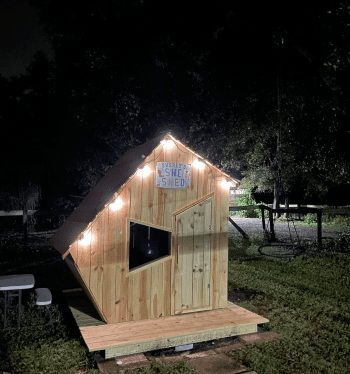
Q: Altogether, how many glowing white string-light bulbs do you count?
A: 6